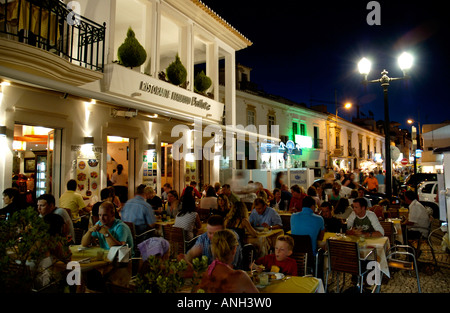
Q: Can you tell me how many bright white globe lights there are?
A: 2